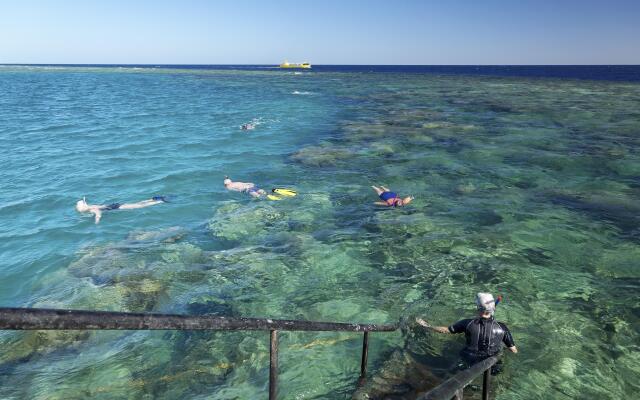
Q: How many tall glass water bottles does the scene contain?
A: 0